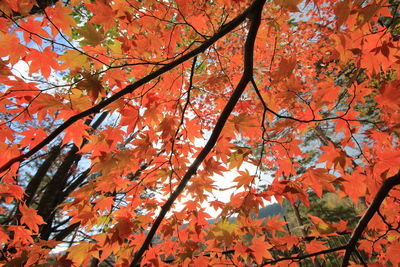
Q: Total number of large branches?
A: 3